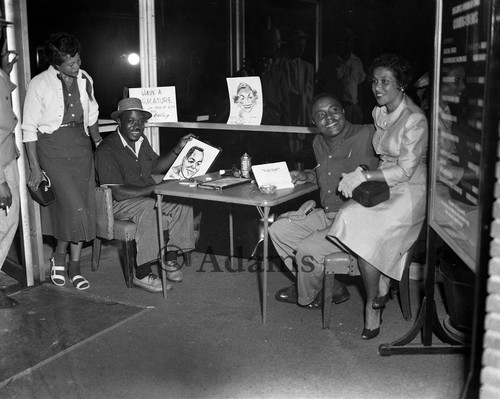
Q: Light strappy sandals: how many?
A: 2